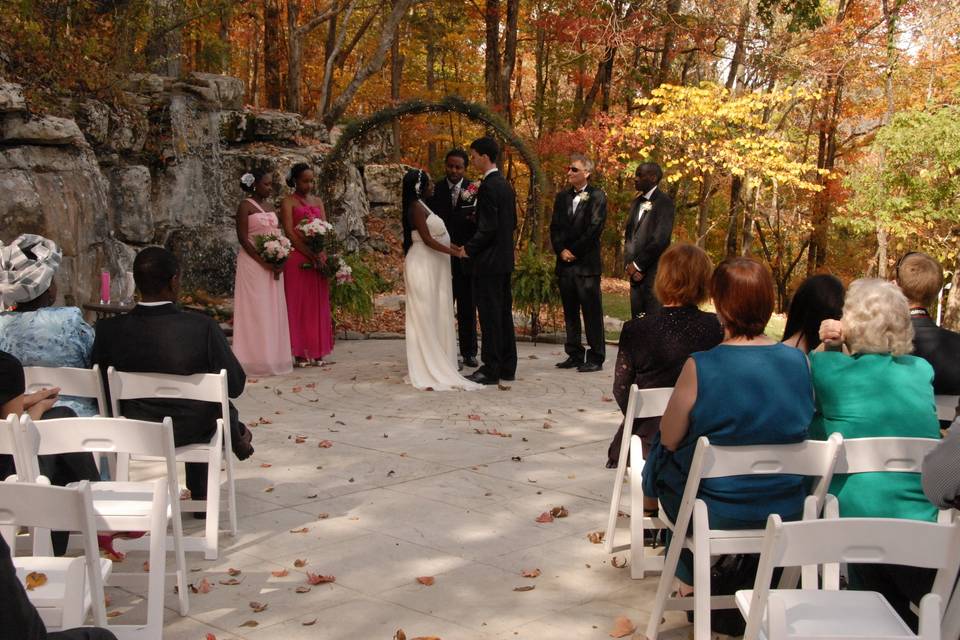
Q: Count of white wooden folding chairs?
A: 10